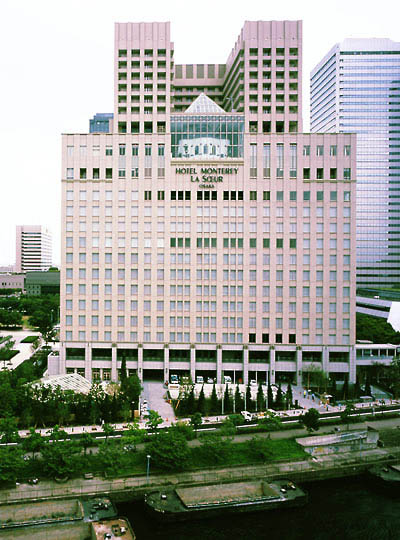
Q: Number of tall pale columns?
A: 12